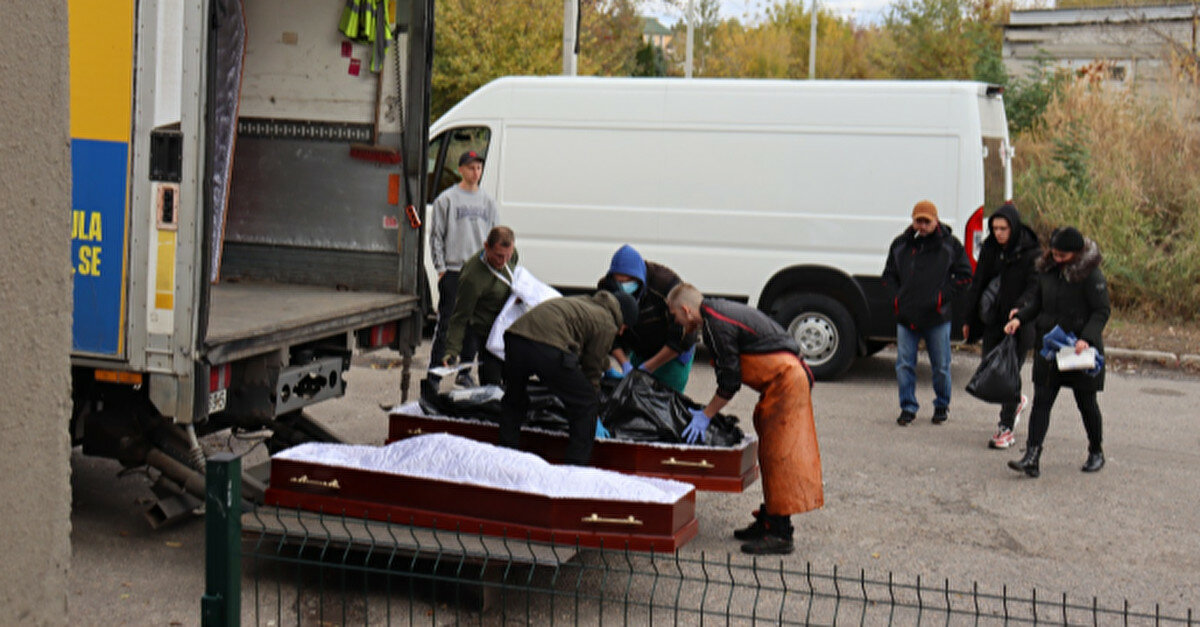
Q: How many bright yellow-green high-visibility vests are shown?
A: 2